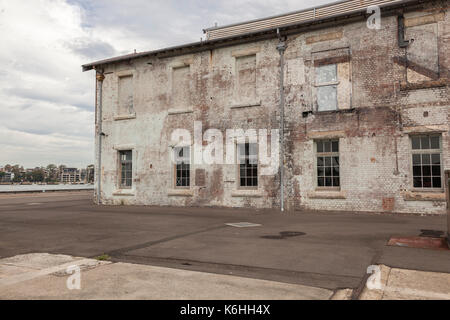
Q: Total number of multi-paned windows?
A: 5